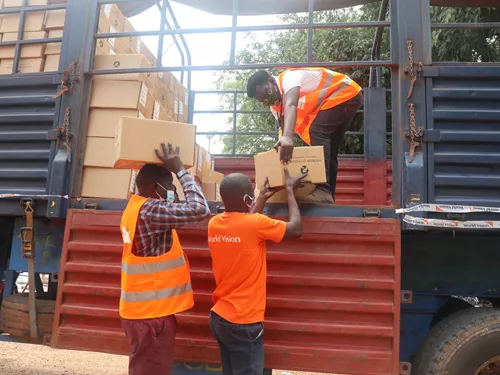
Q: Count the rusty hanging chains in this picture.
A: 4